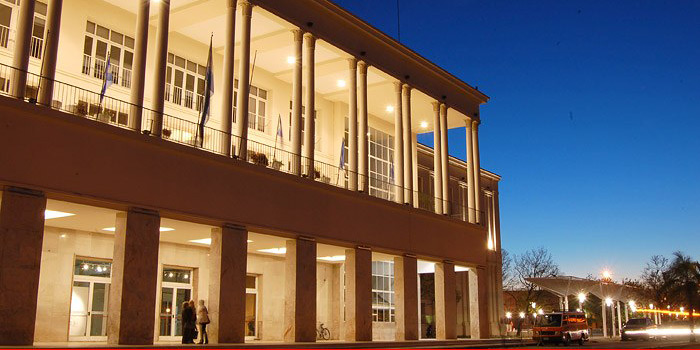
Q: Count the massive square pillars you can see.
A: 8